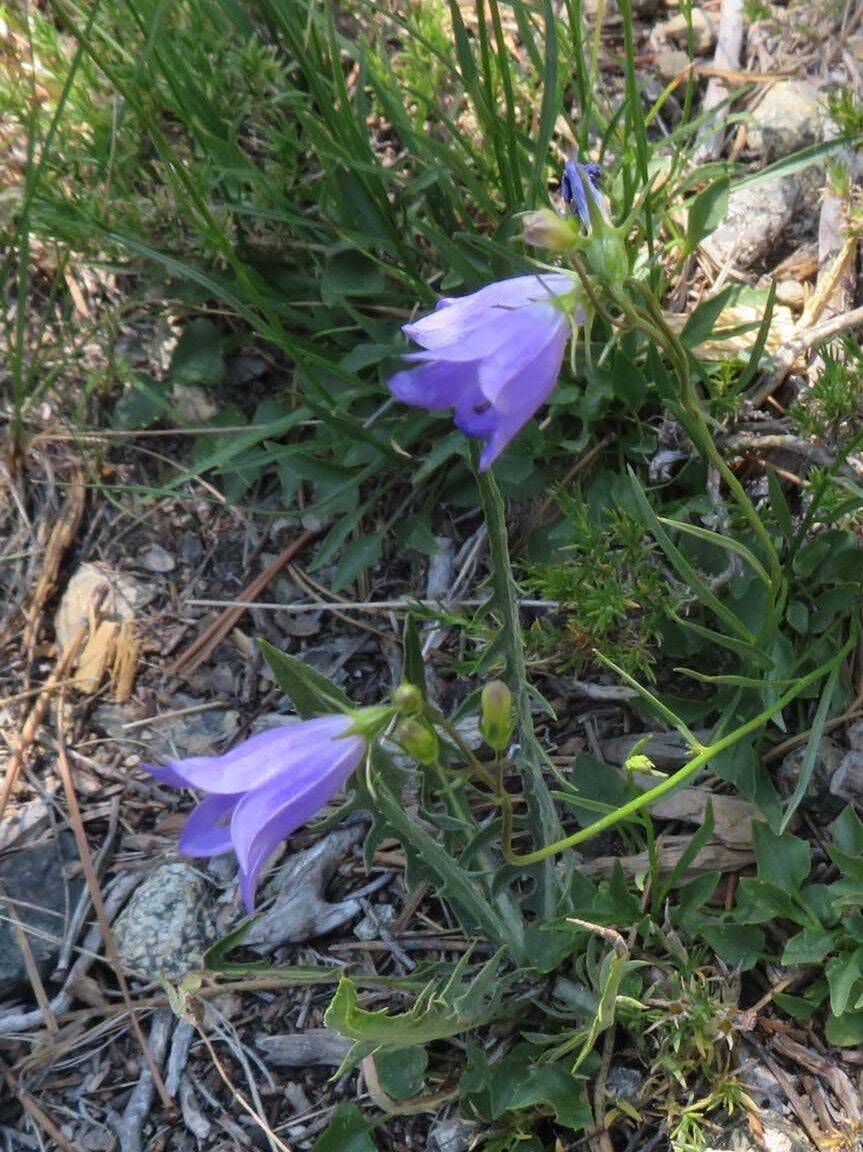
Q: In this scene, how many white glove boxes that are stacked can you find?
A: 0